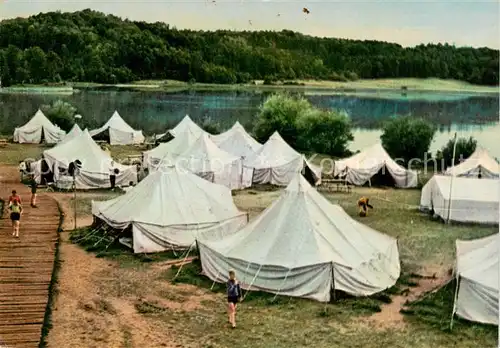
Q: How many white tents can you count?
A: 15